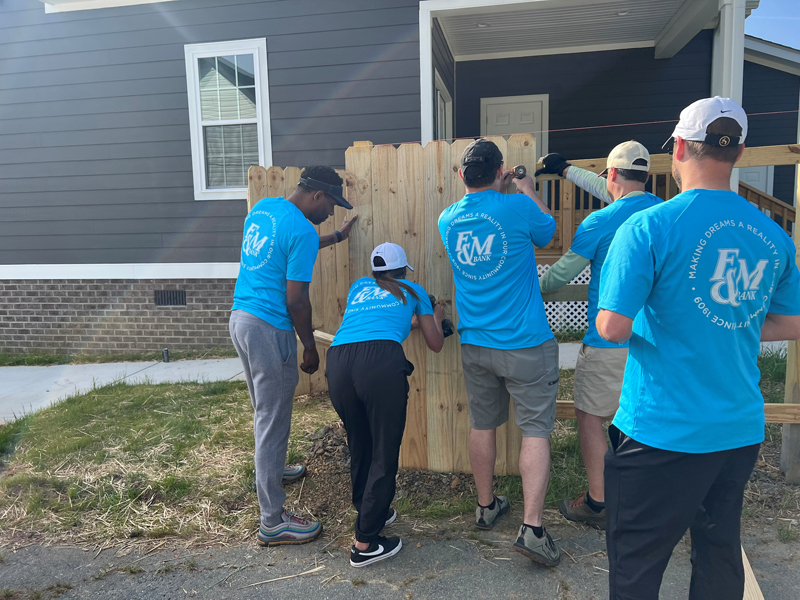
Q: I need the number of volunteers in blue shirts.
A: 5